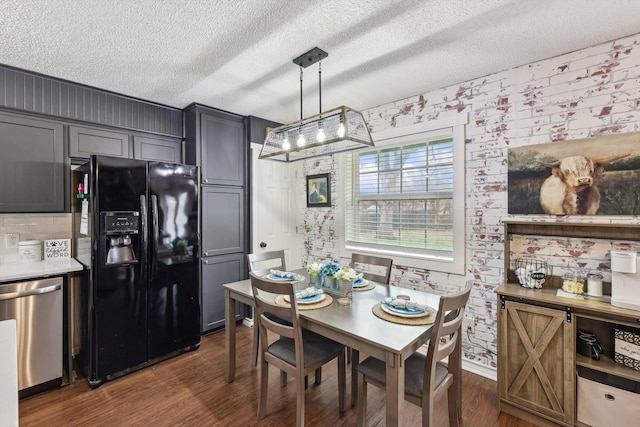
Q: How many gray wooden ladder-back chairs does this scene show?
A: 4